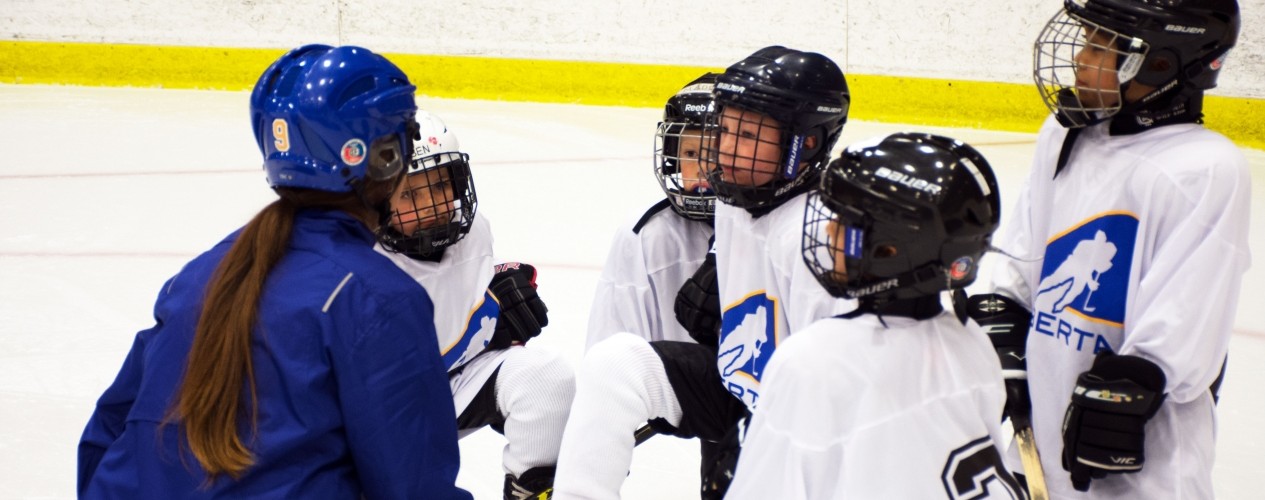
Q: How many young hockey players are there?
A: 5